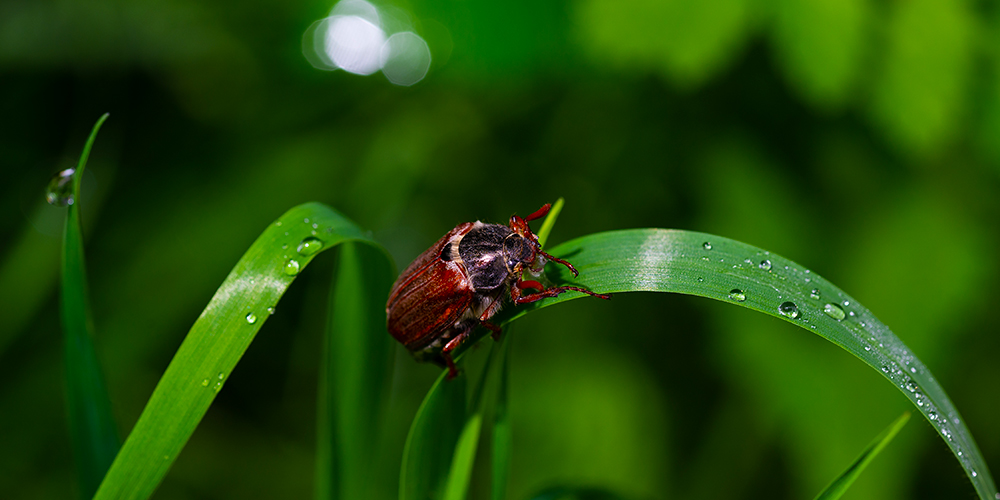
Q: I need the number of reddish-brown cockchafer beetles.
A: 1